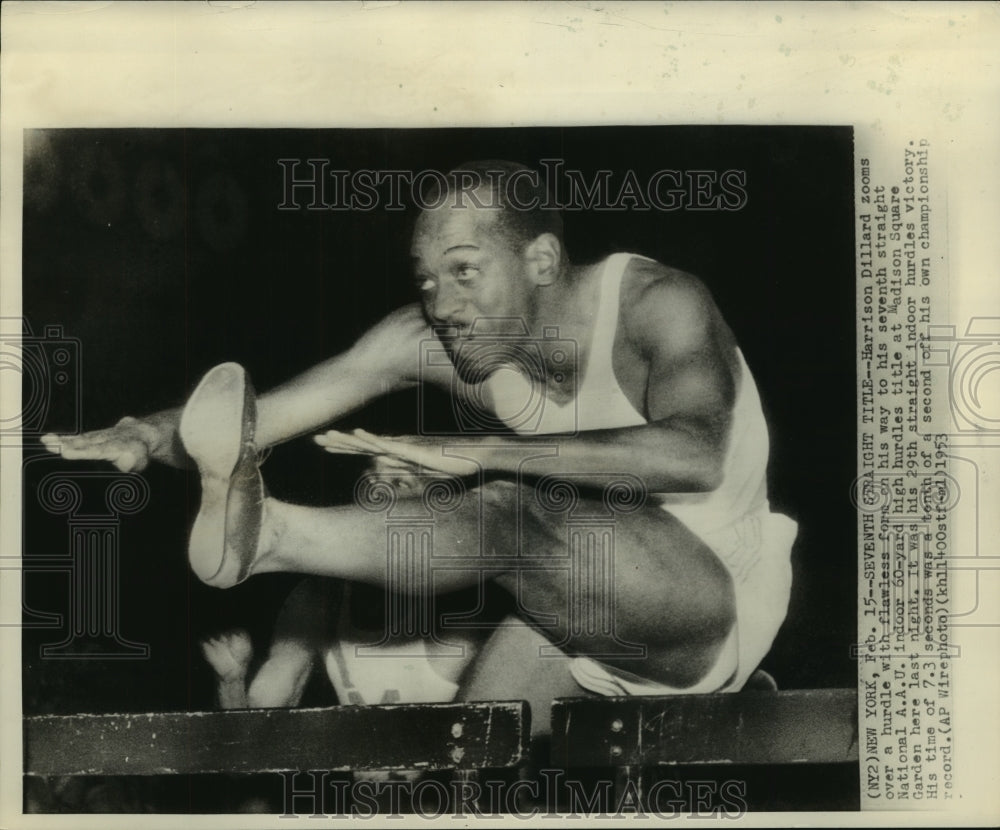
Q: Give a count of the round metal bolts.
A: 4